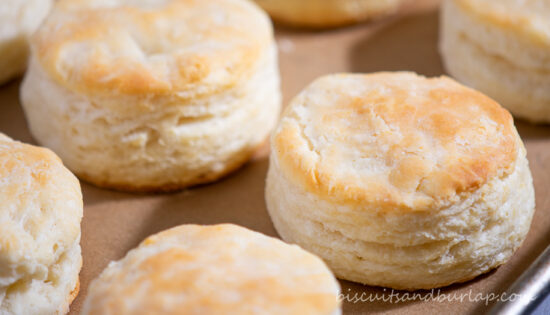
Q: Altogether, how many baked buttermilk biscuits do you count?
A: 7